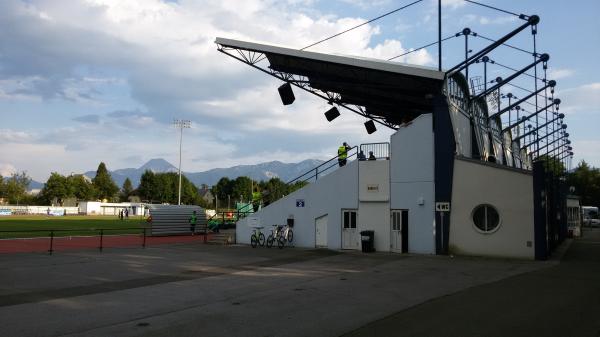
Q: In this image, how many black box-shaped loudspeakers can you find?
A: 3